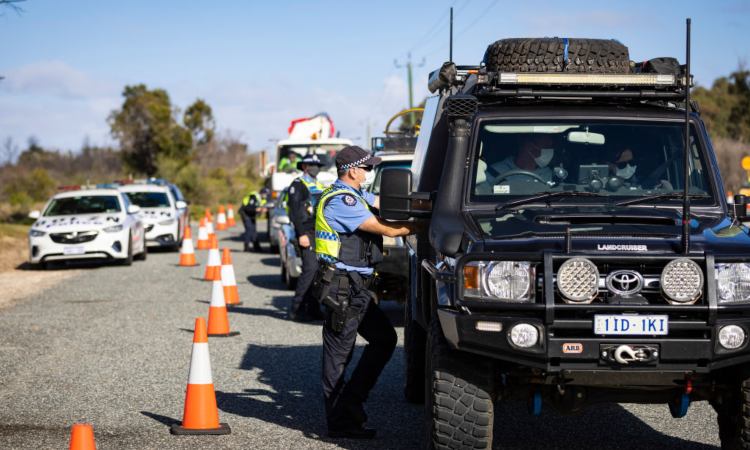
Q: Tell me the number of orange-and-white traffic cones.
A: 11